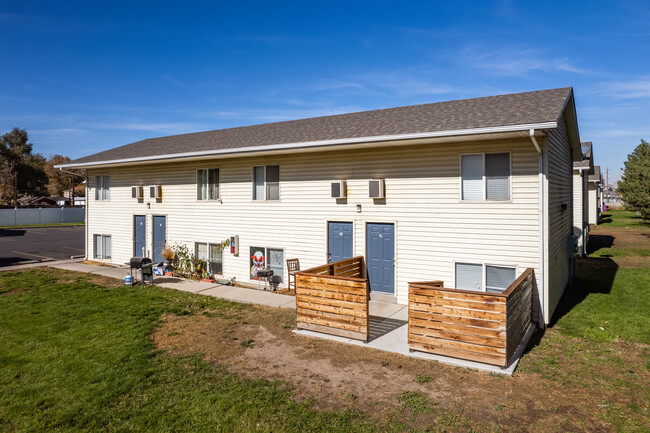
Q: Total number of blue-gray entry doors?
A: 4